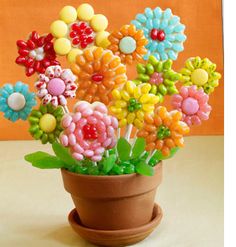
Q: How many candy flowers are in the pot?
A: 14